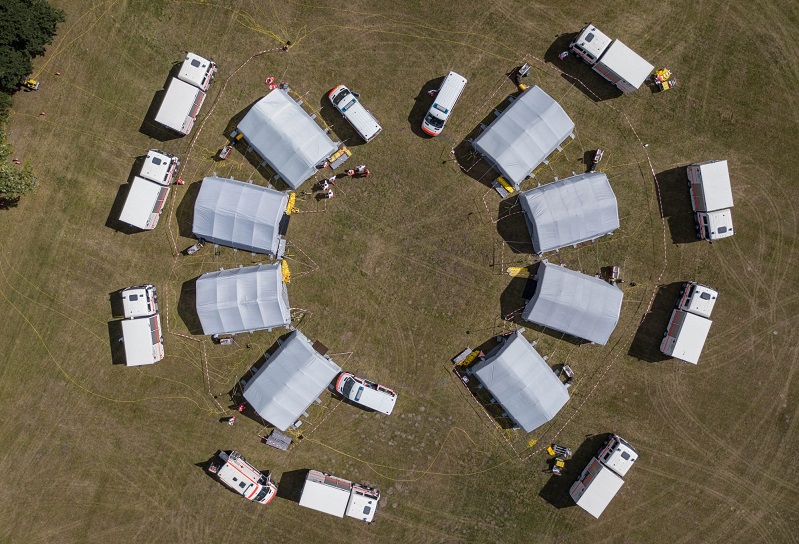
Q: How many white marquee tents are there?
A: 8